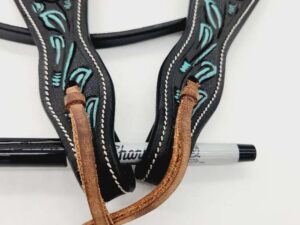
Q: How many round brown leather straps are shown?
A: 2